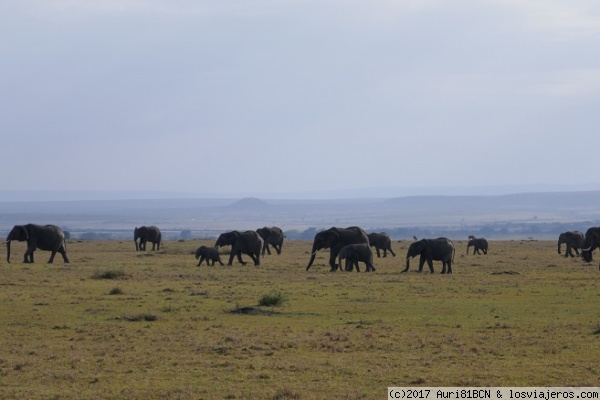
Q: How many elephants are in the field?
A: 12